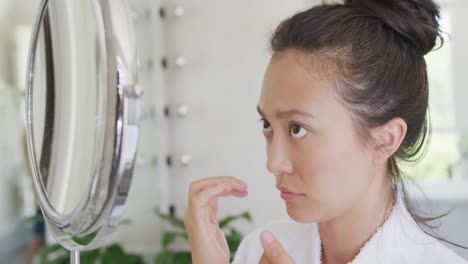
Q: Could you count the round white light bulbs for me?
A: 4